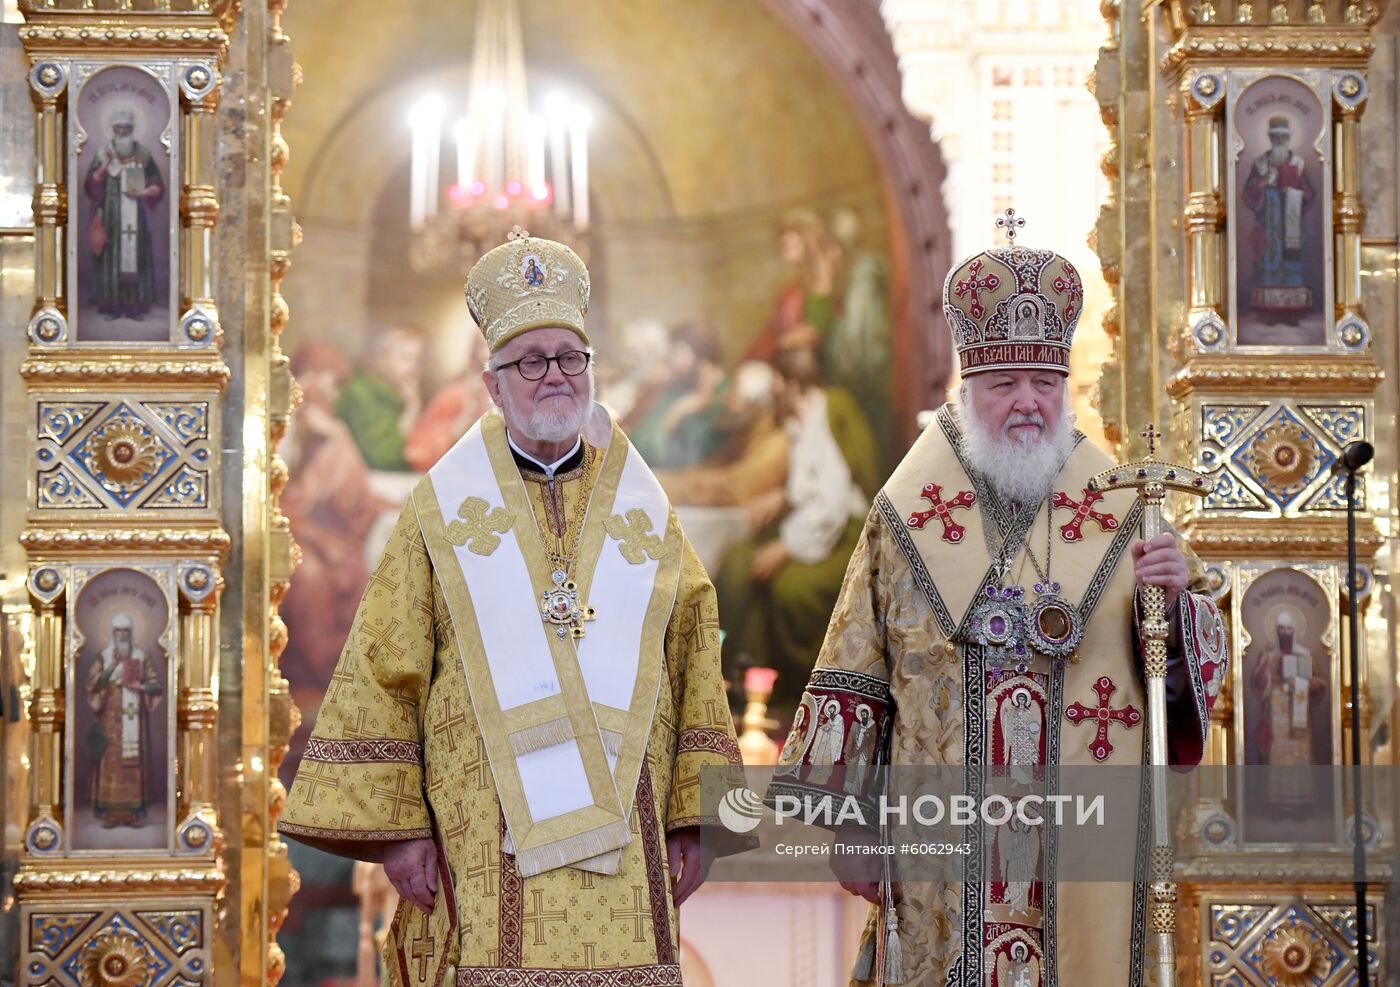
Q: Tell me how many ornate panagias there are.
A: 3